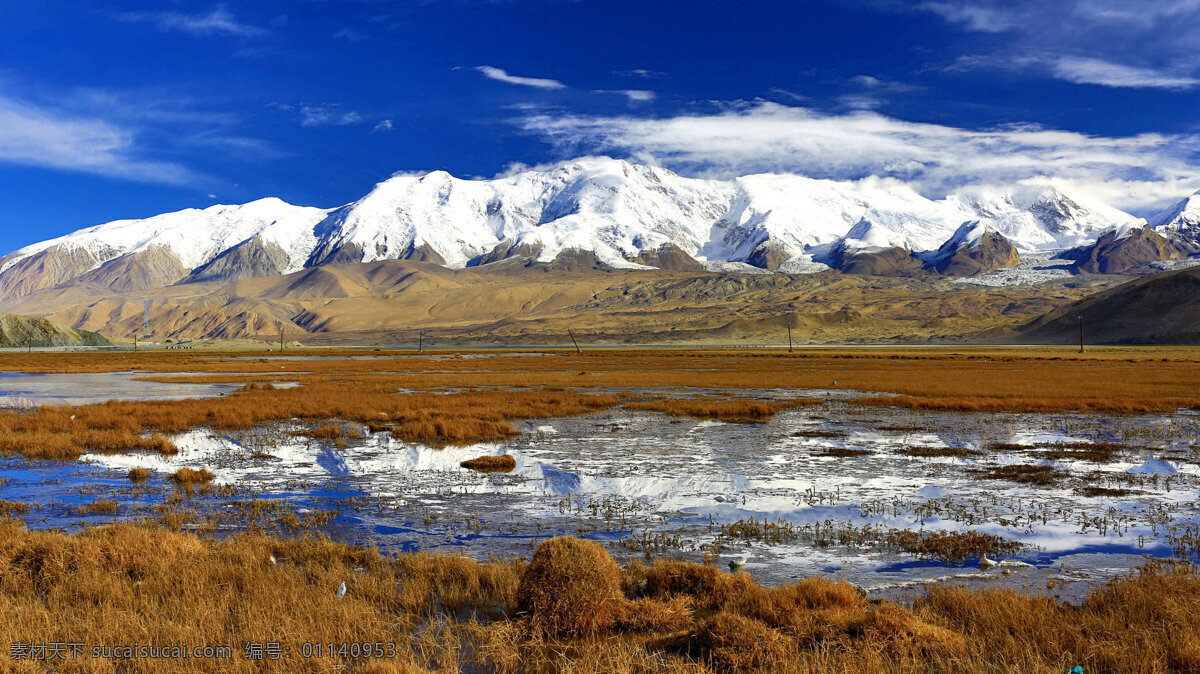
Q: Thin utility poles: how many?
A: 7